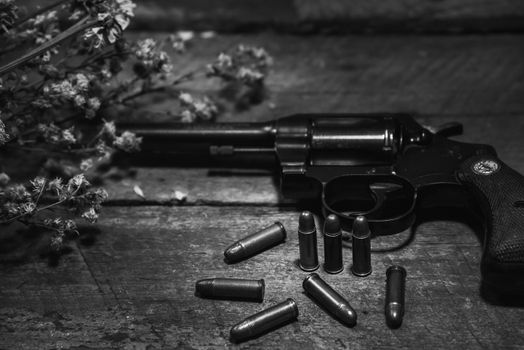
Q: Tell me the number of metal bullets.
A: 8